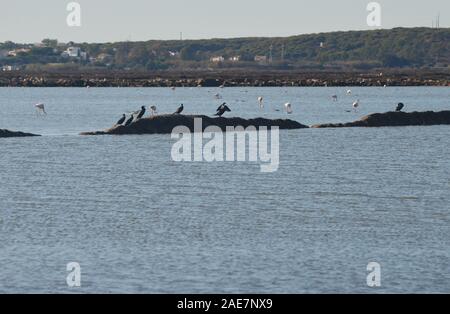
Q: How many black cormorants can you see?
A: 6